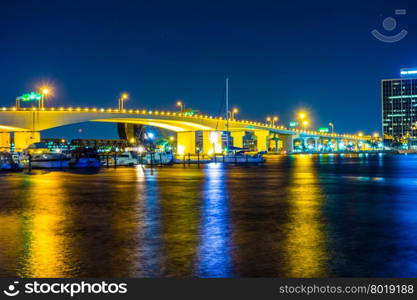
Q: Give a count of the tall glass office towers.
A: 1